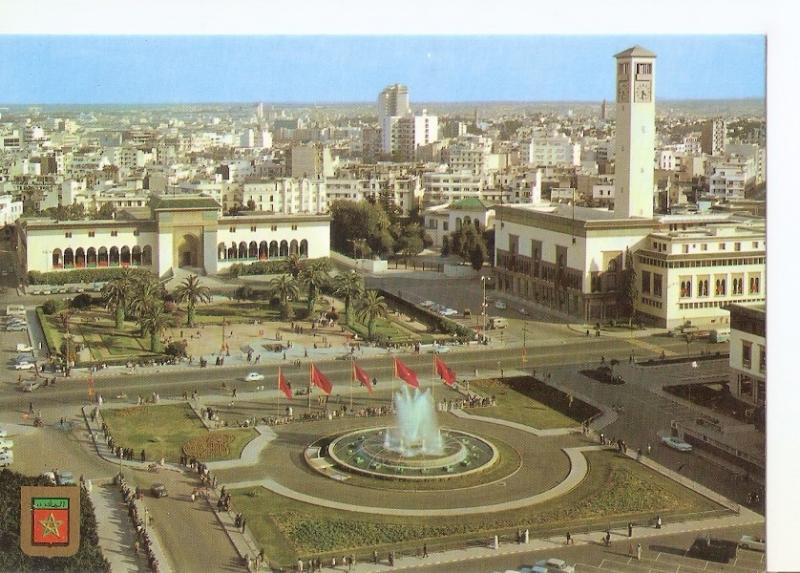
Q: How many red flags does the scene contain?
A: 5